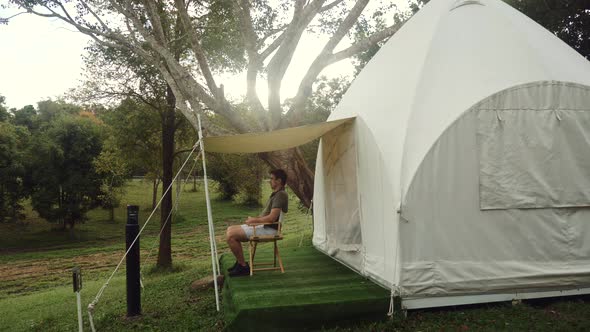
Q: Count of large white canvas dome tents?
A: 1